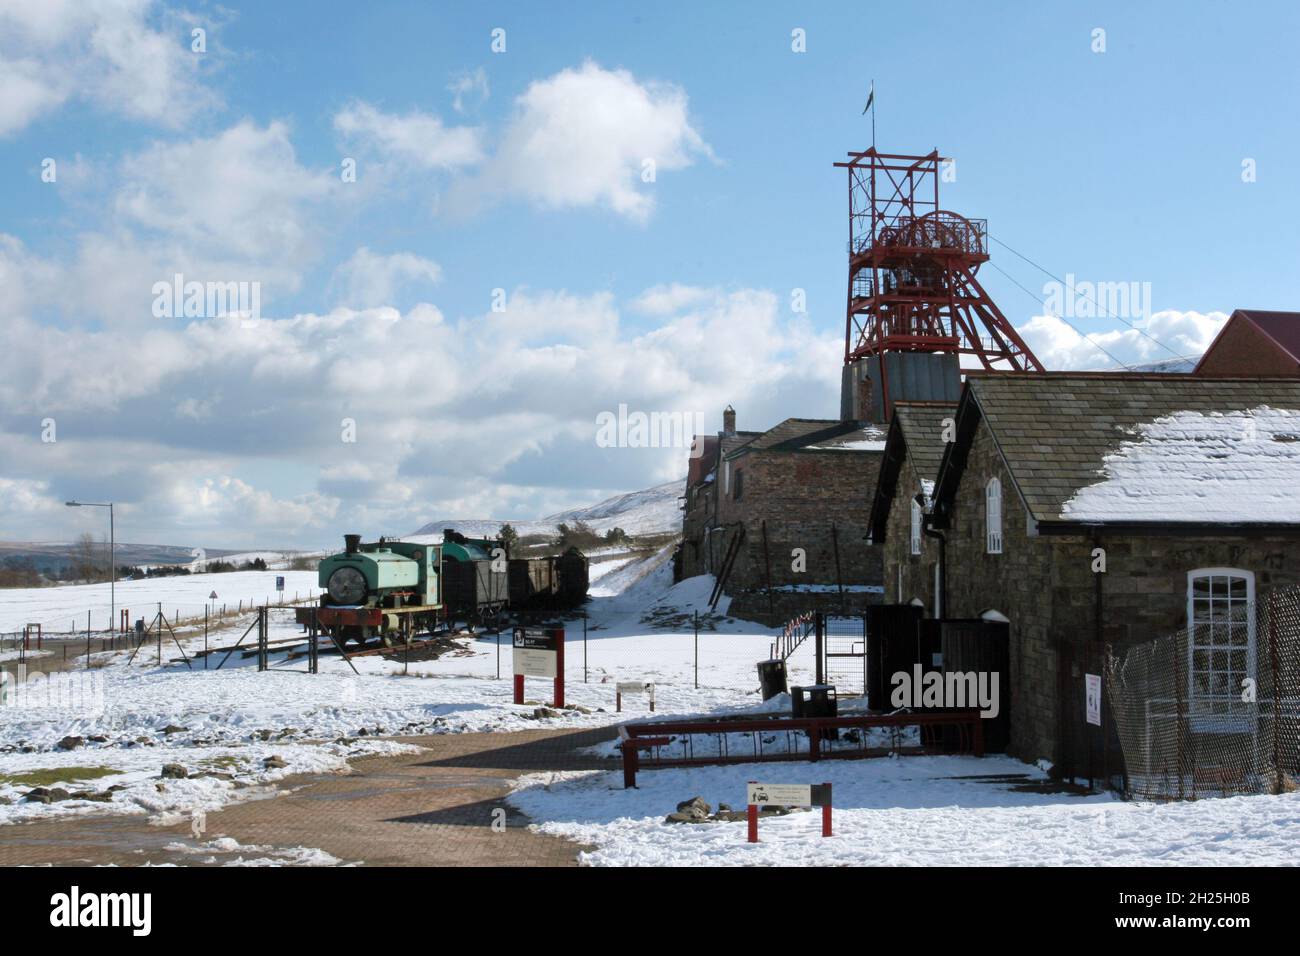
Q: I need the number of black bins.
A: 2